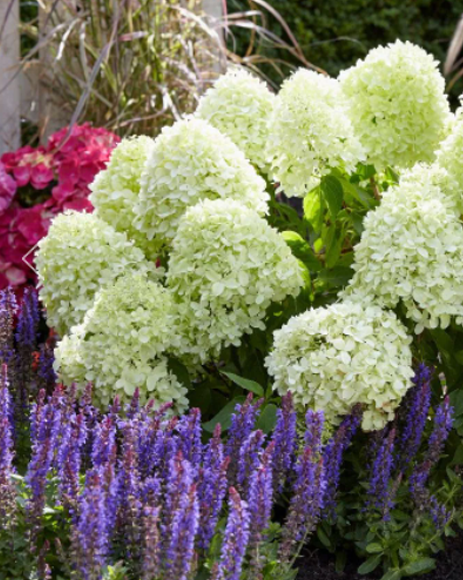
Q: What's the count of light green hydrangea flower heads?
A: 11